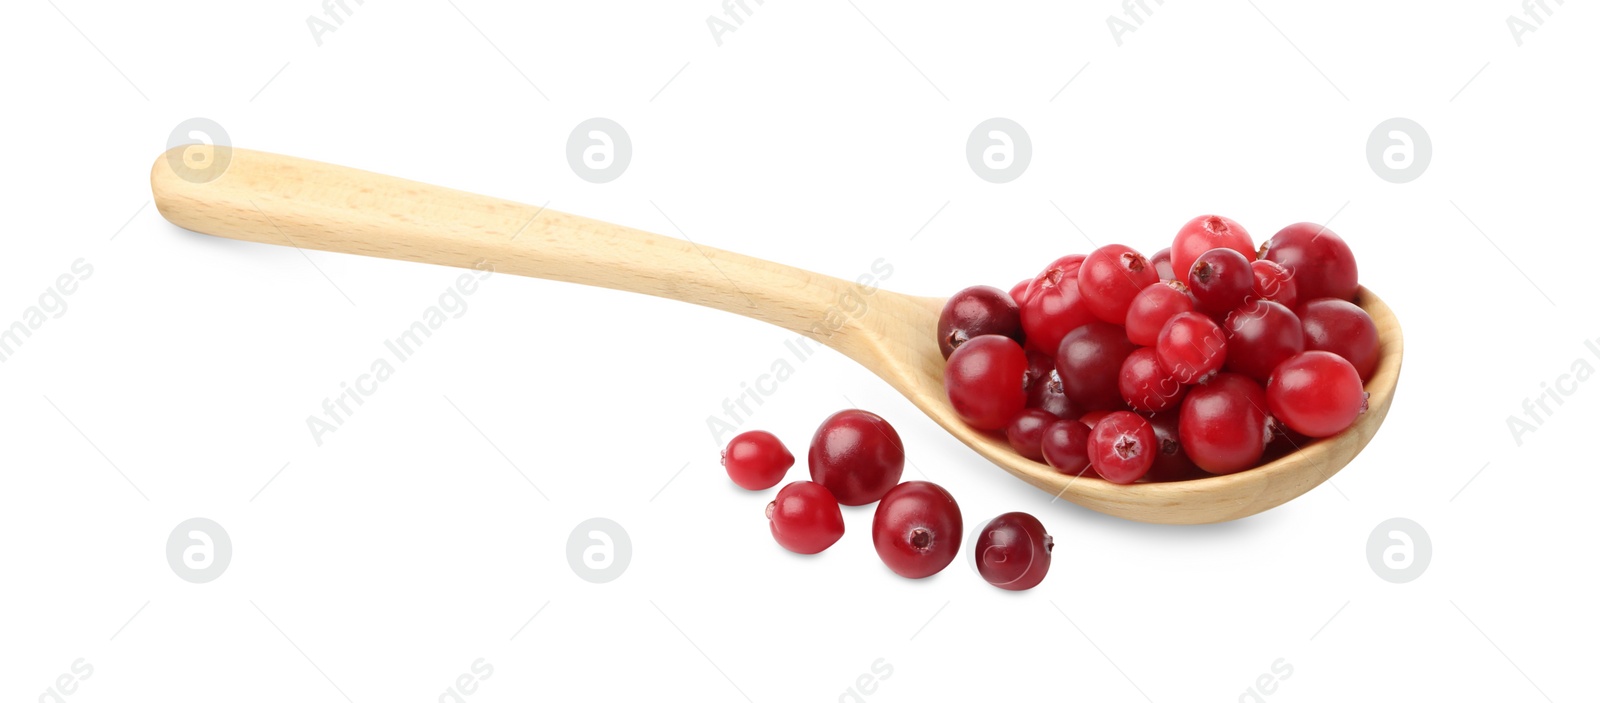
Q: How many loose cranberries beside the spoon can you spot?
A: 5